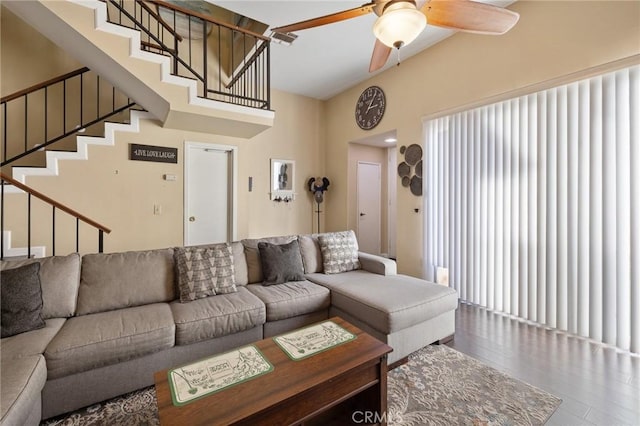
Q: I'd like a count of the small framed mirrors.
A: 1